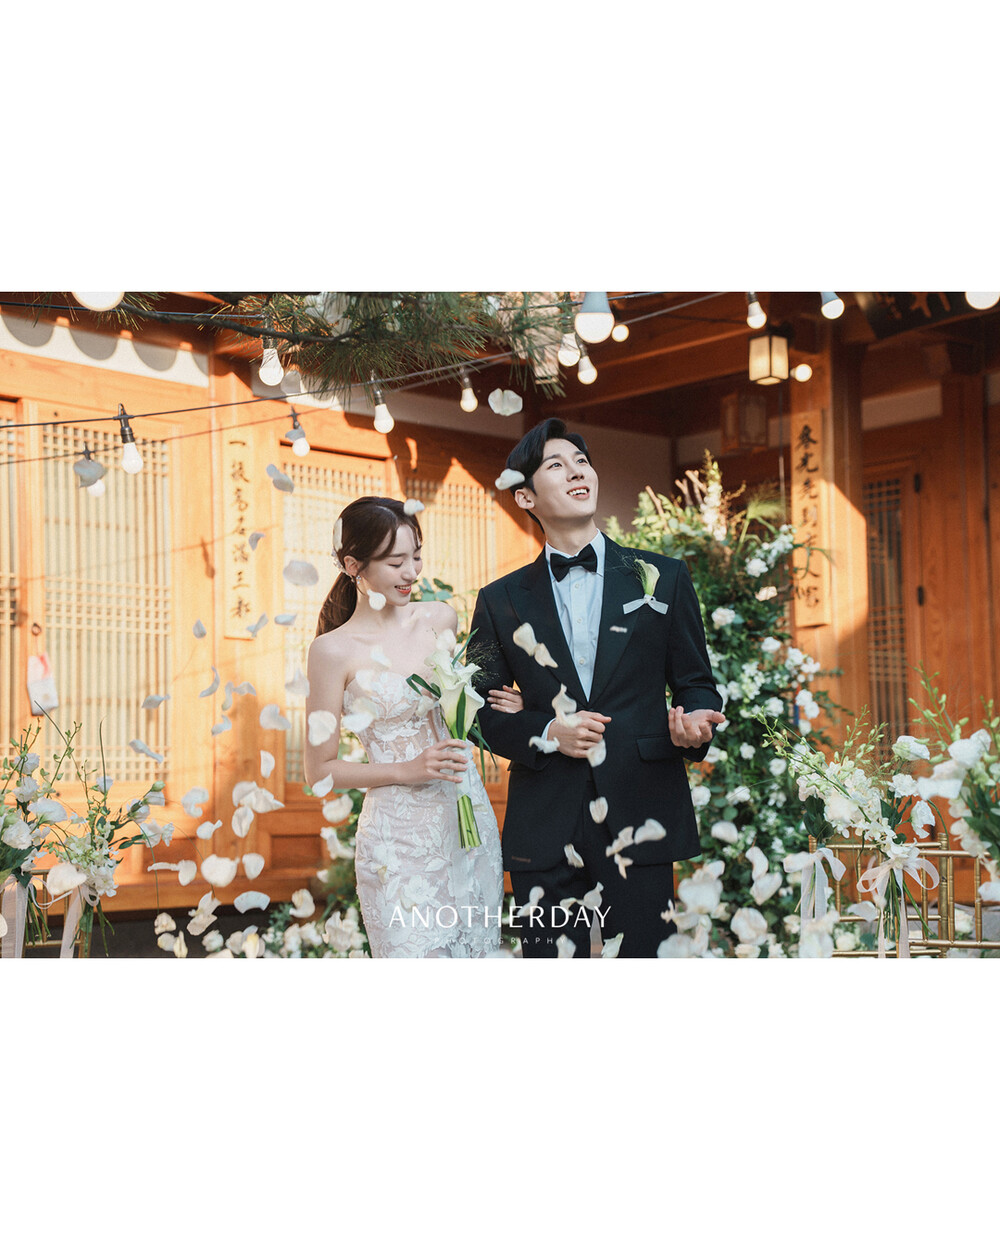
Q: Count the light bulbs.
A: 15